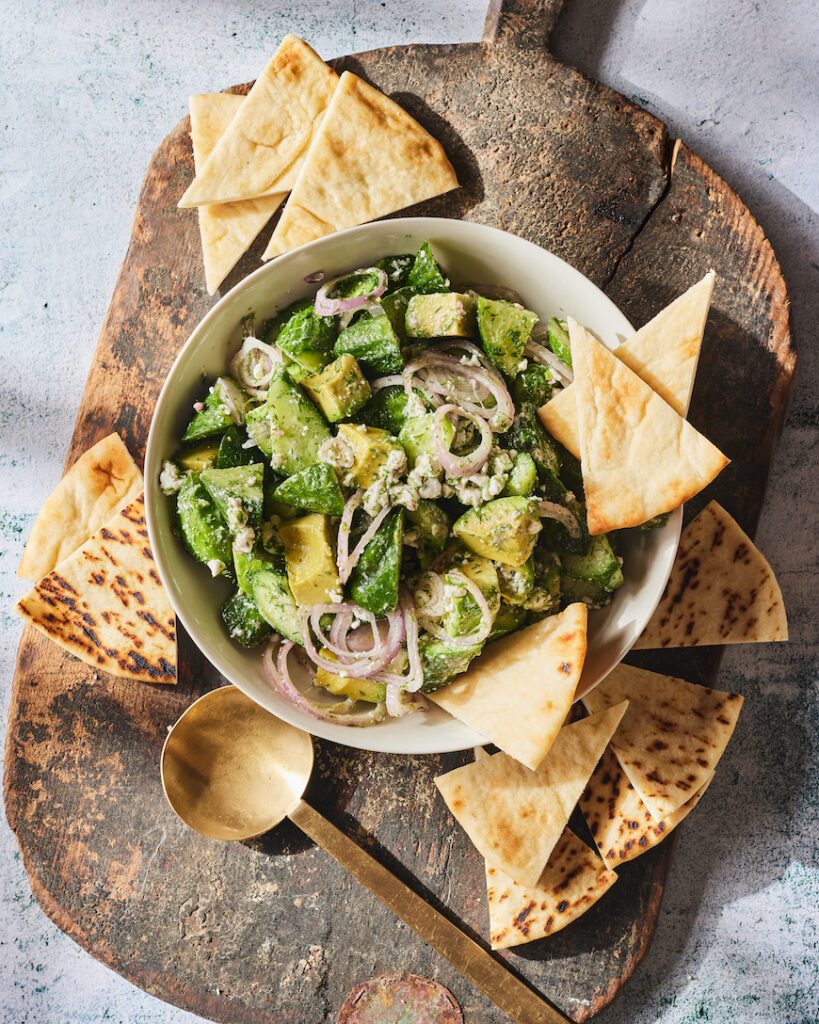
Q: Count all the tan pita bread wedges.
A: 13